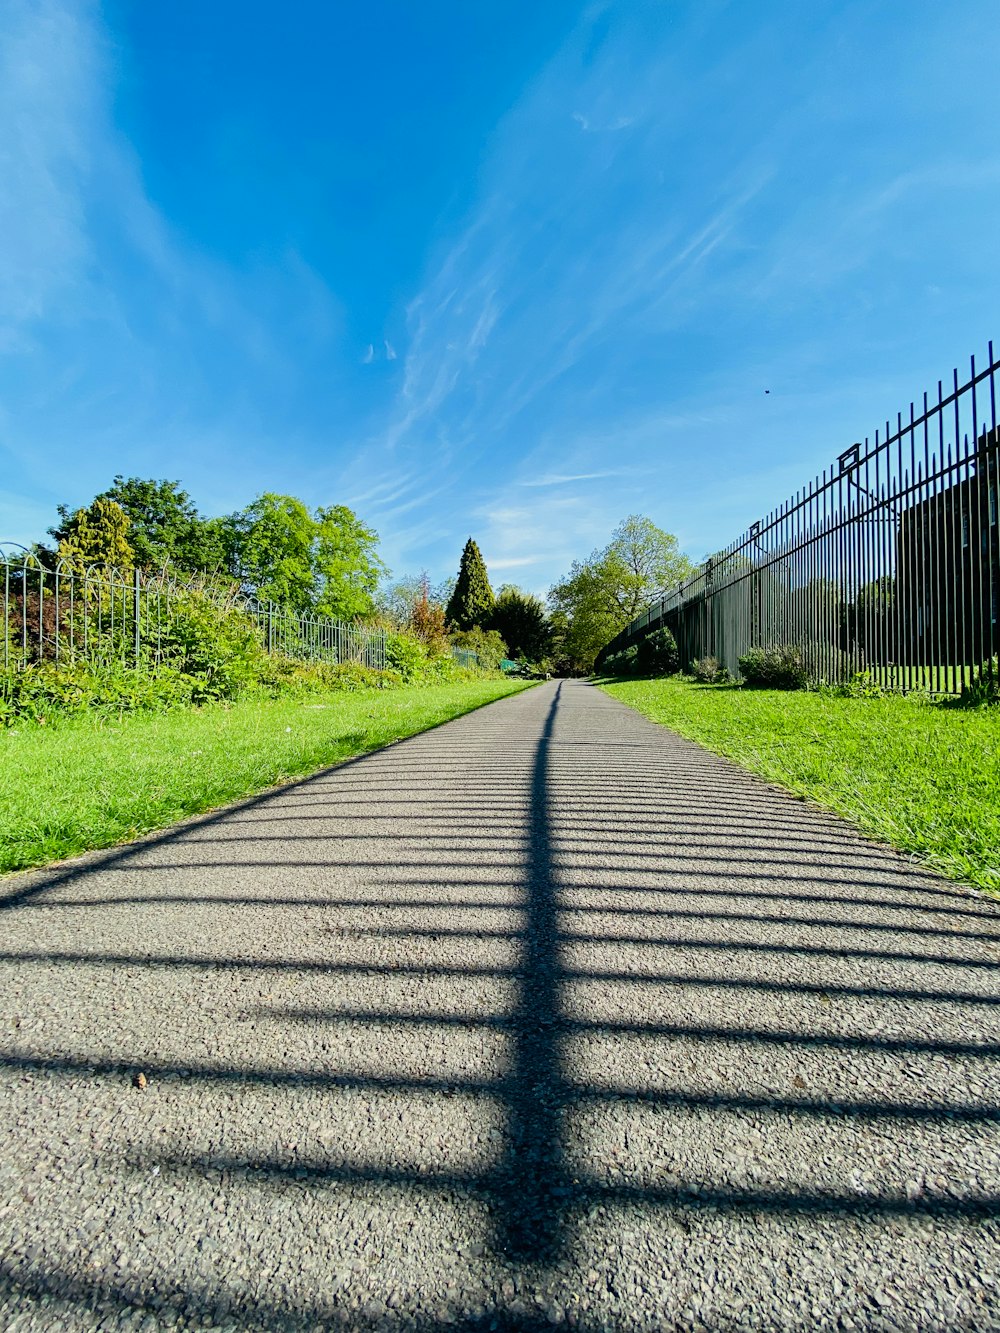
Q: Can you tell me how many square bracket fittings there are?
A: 2